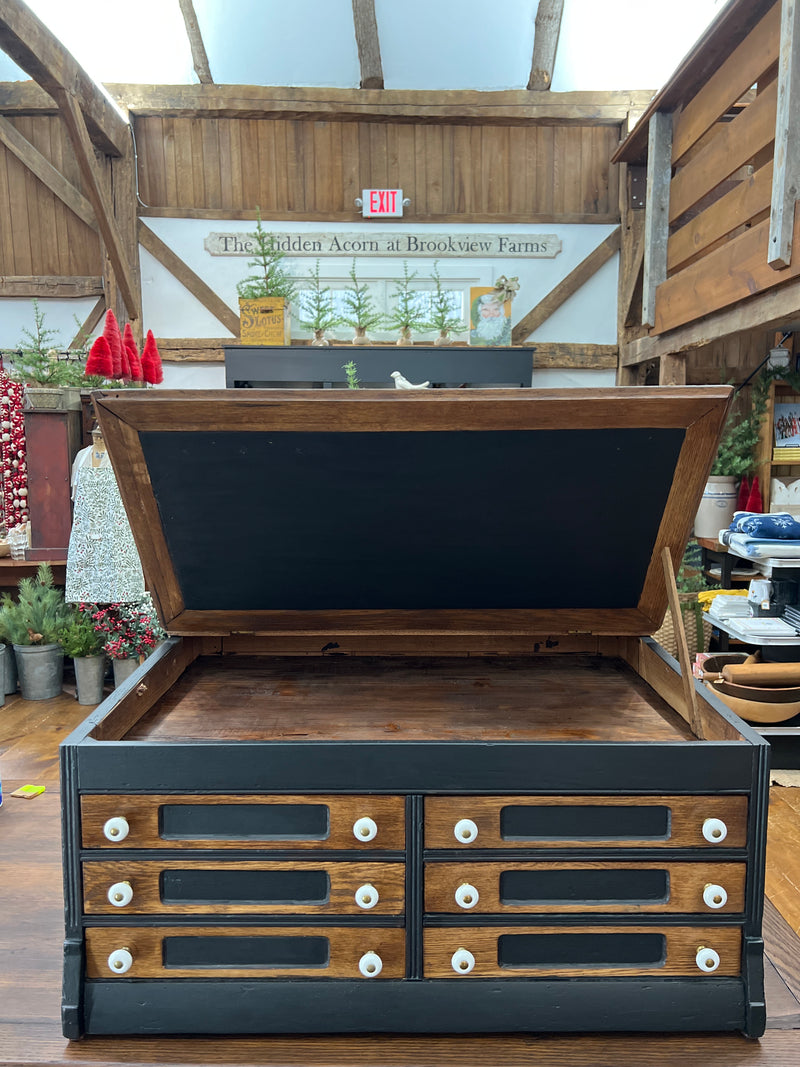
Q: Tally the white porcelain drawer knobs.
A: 12